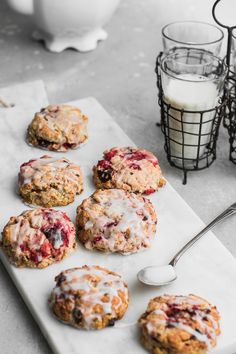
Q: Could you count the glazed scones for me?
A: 7